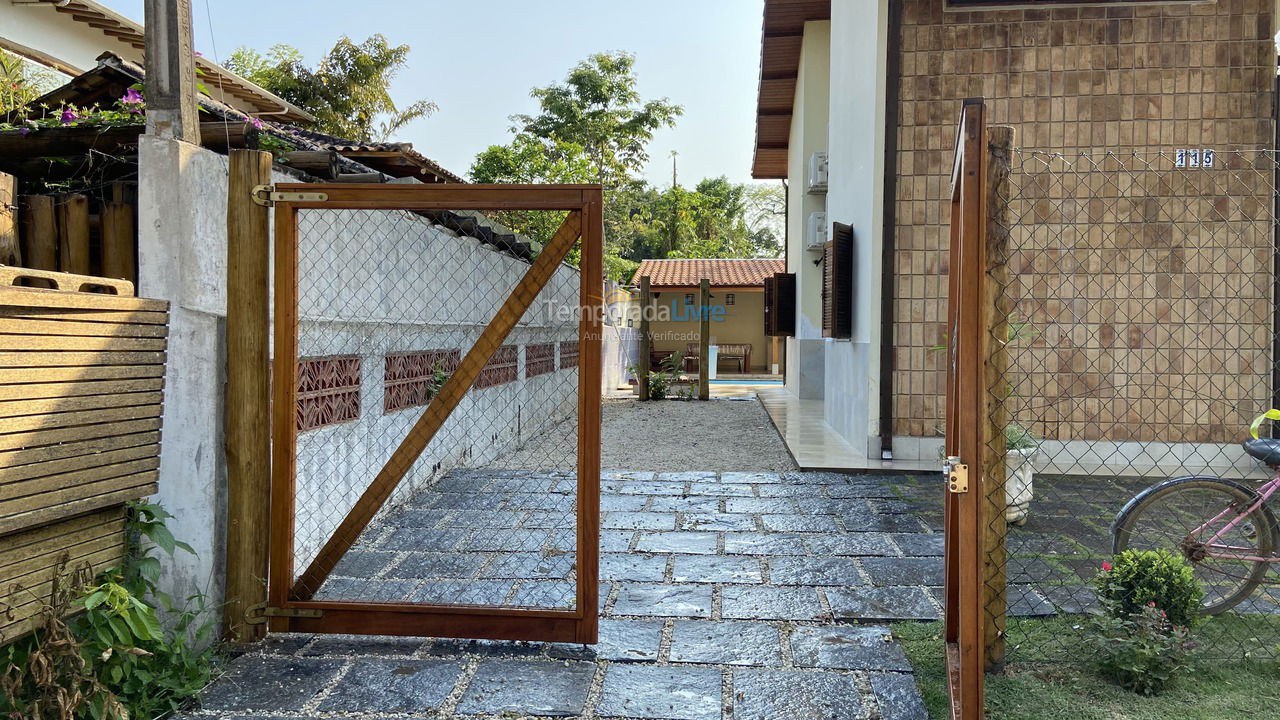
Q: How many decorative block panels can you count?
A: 5